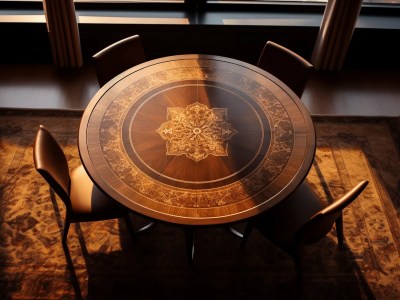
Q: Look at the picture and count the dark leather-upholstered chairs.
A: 4